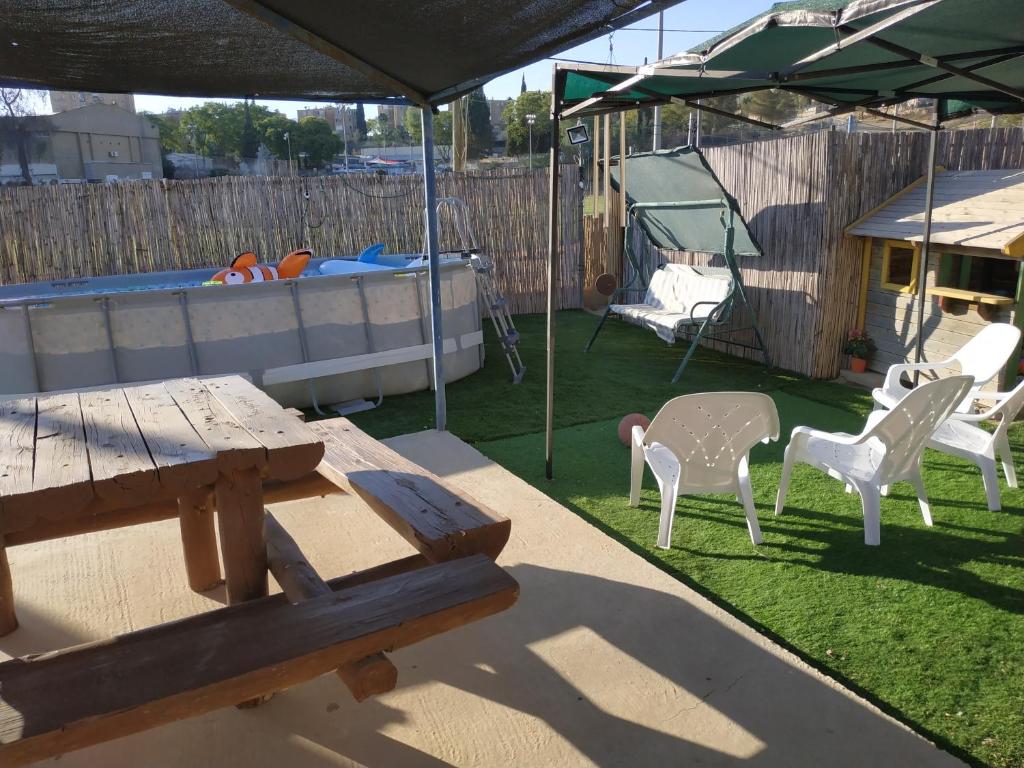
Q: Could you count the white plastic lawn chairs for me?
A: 4